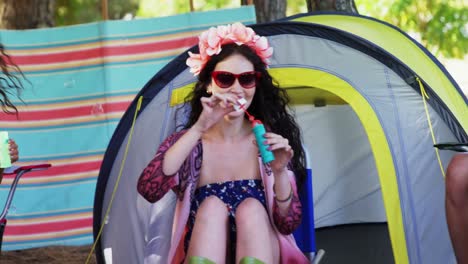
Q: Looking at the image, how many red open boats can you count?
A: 0